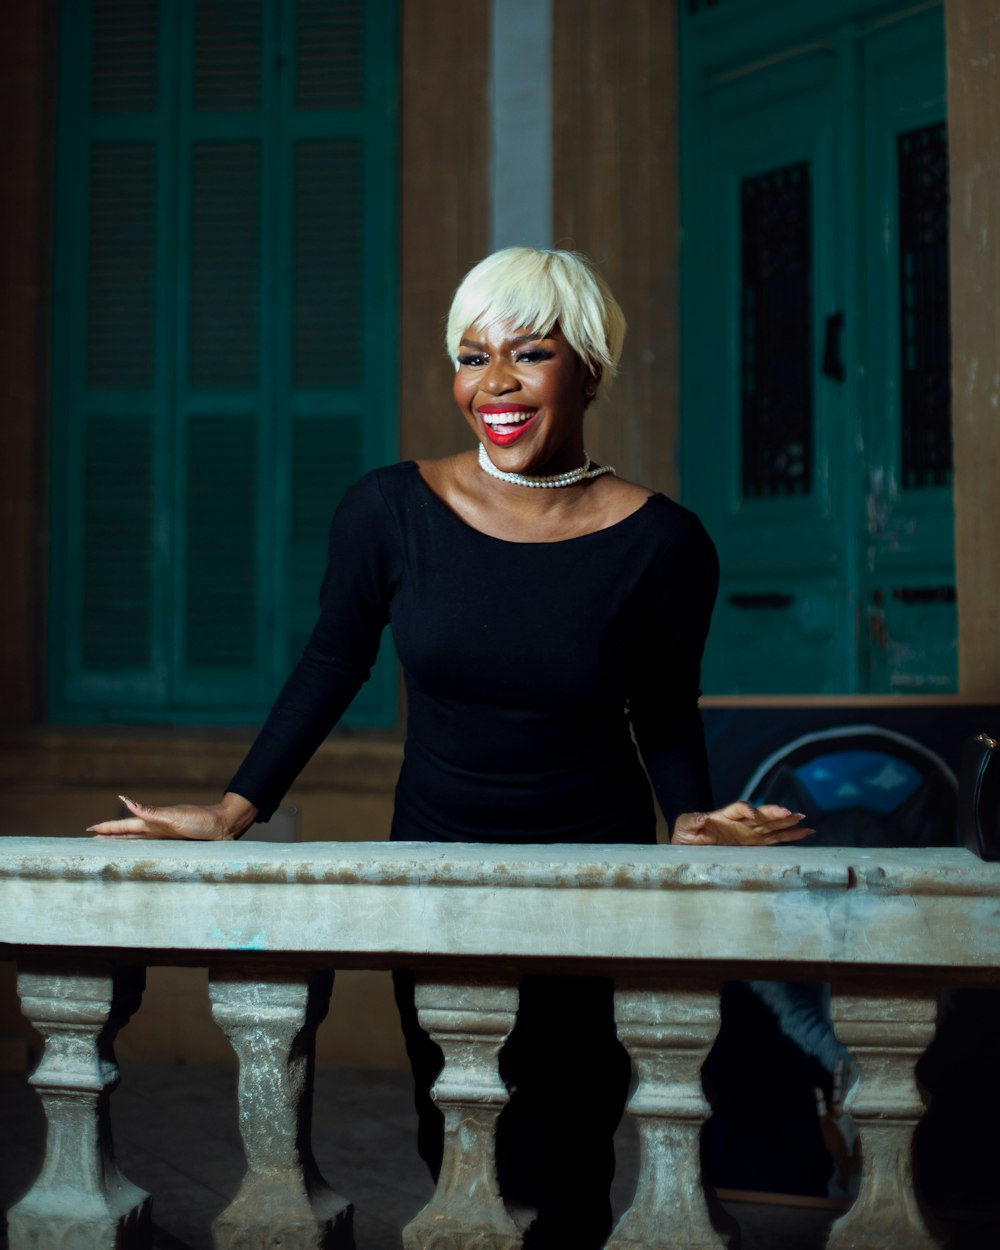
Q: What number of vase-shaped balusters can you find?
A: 5